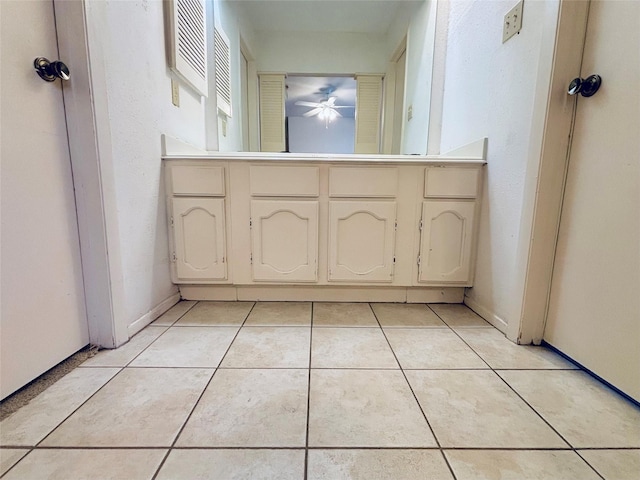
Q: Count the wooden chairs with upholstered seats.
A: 0